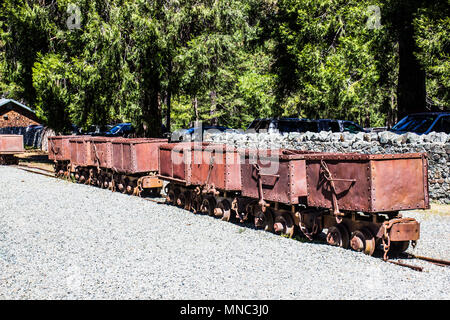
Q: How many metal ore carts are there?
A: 9